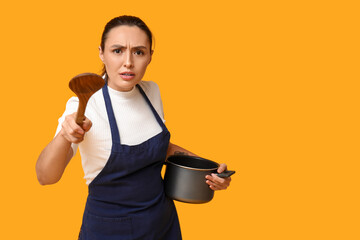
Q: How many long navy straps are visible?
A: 2